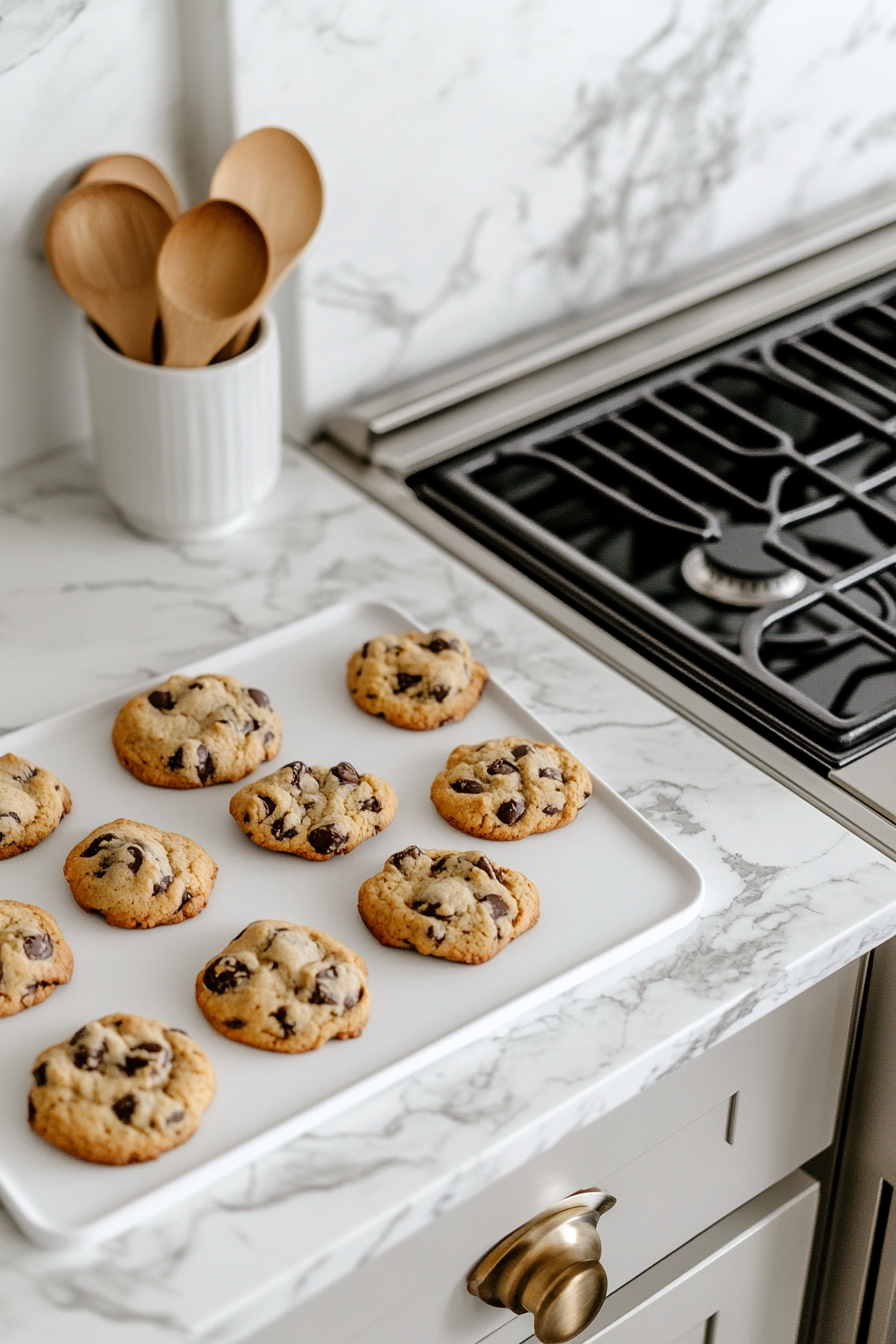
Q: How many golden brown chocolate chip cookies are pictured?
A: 10